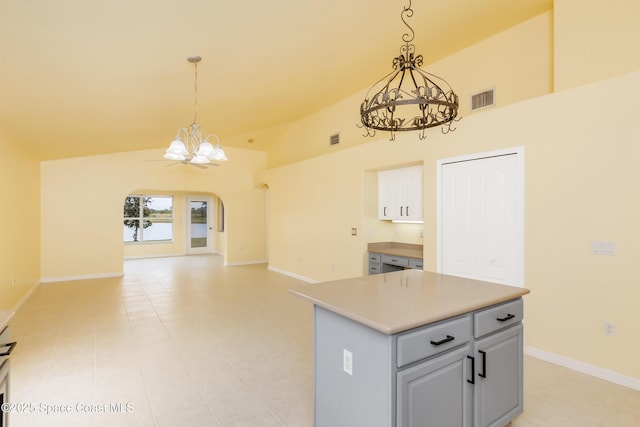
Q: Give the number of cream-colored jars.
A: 0